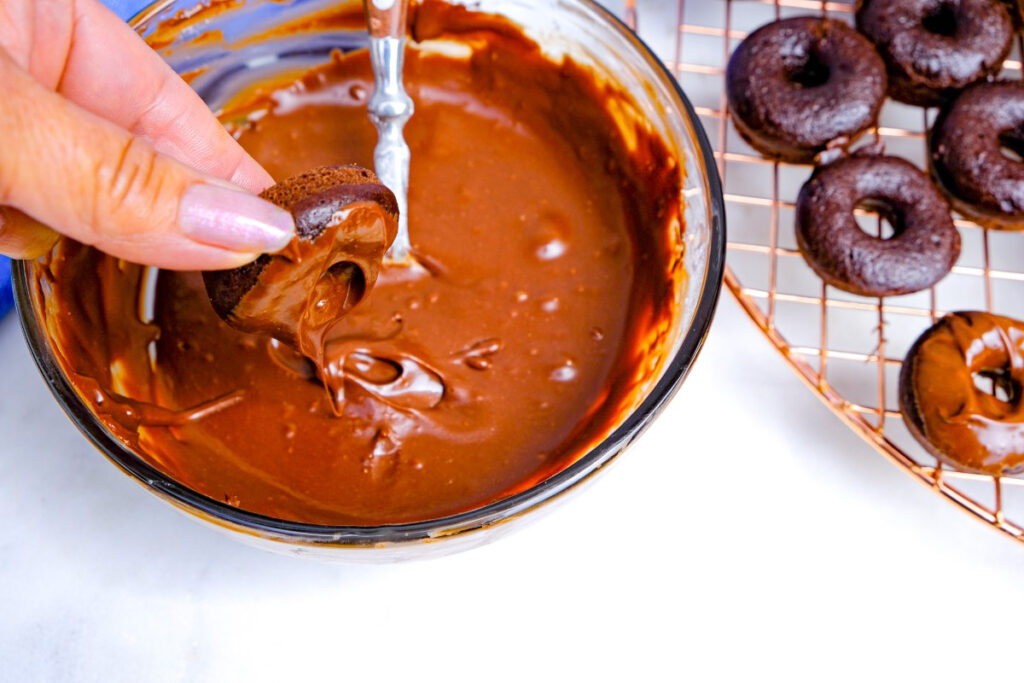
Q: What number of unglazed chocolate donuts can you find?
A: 4